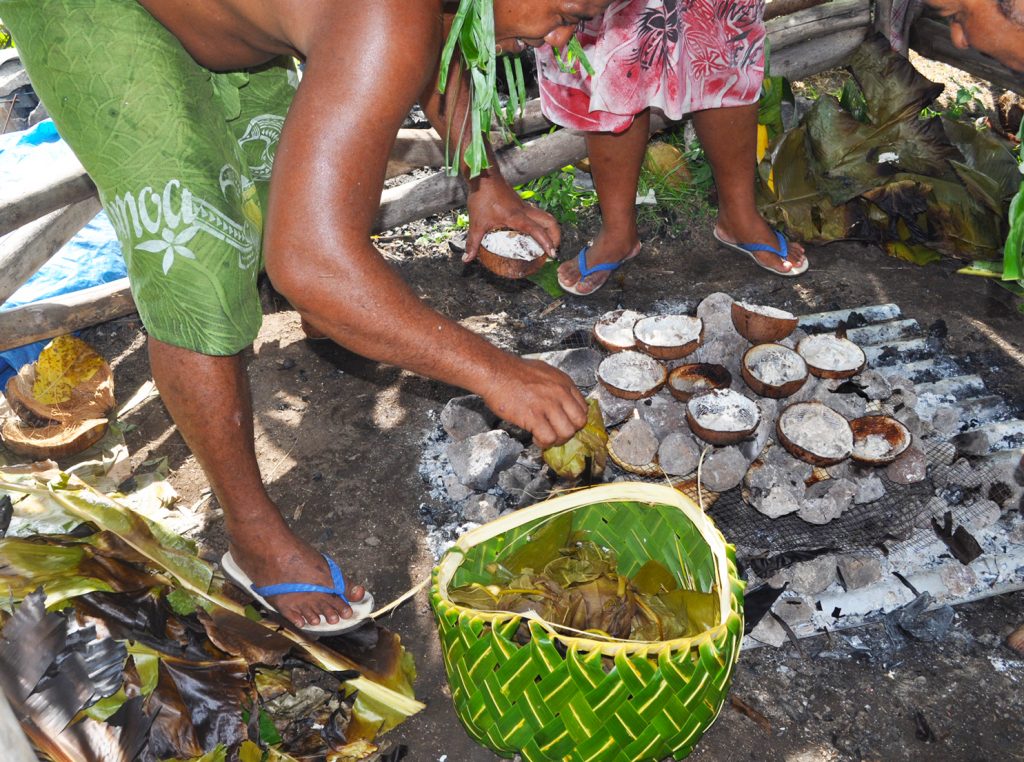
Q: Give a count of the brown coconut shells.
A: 11